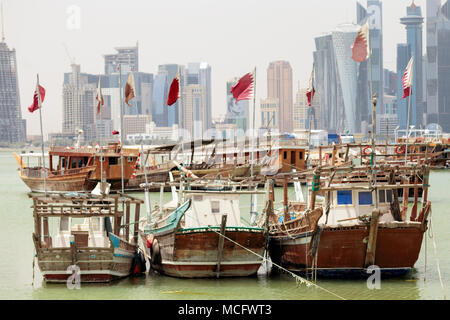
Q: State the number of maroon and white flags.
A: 8